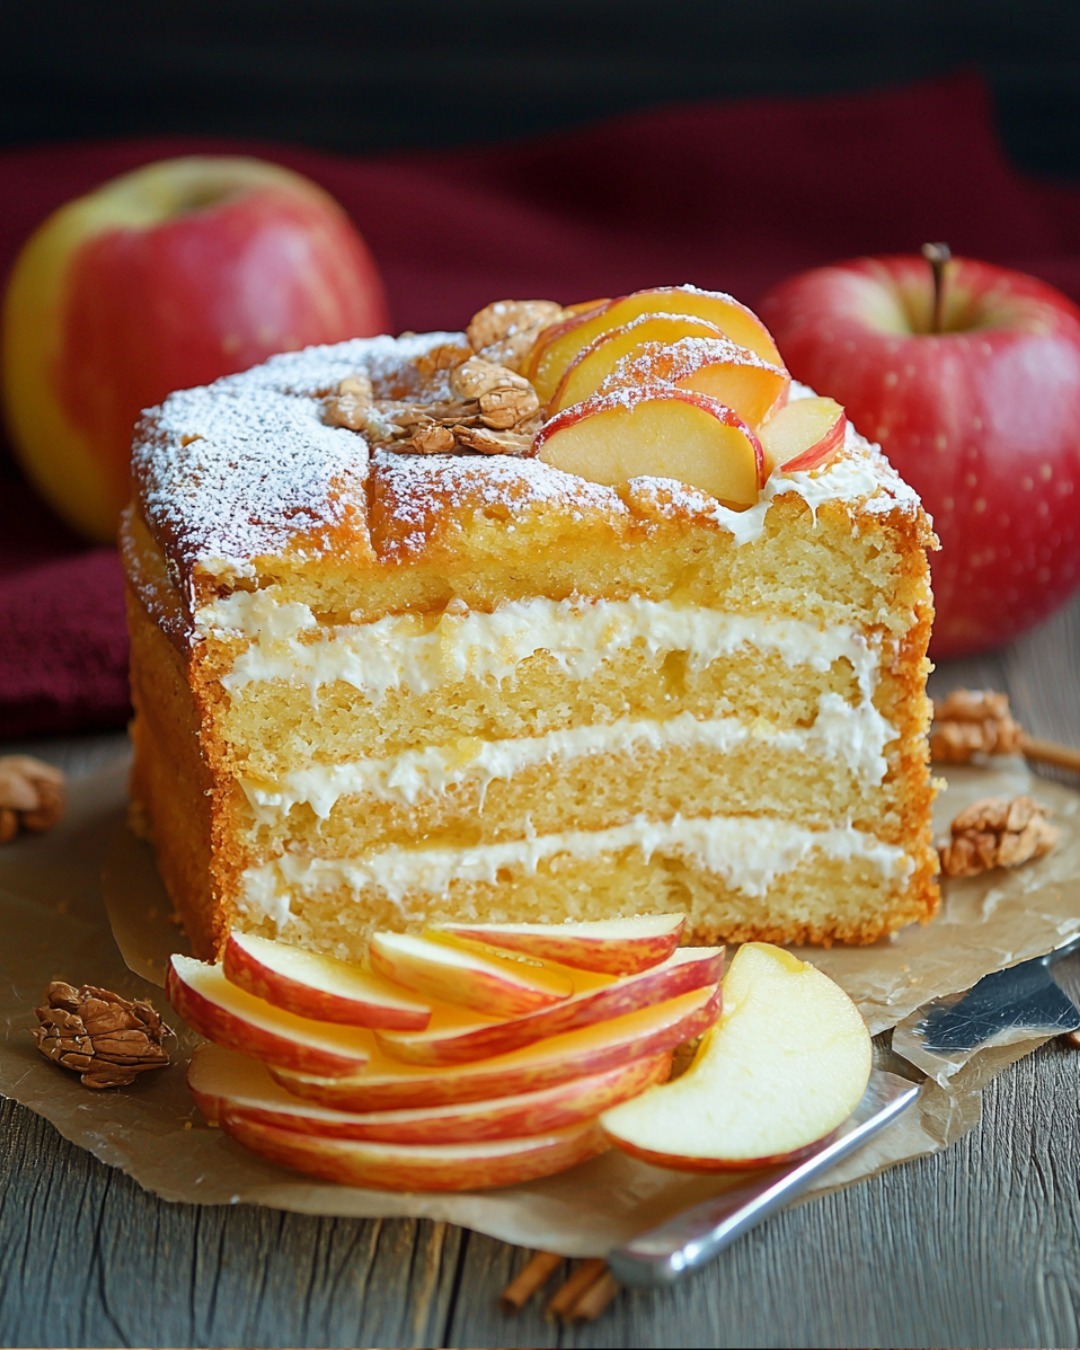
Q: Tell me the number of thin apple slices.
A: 14